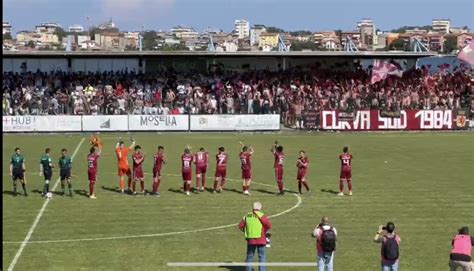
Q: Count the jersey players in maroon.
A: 10